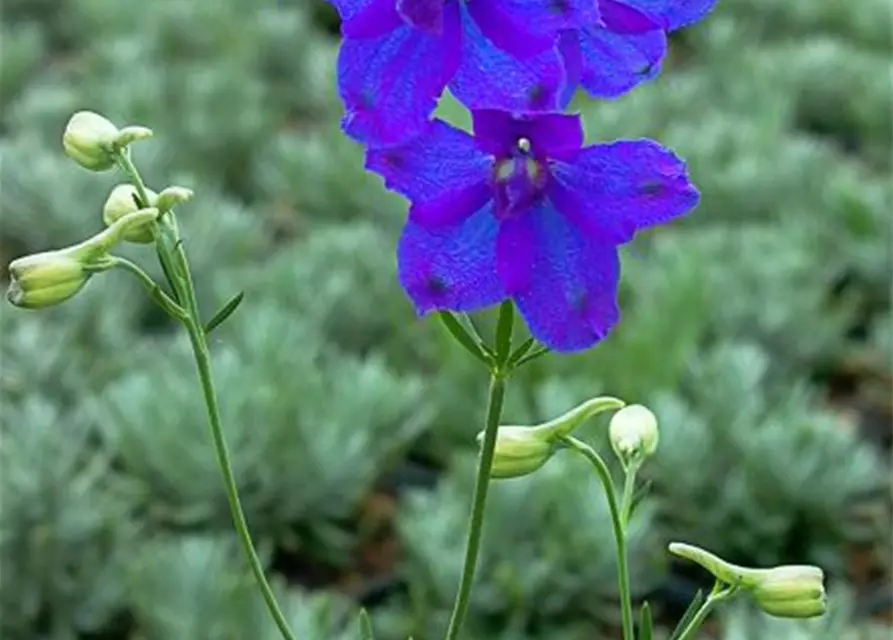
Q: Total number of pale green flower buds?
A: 6